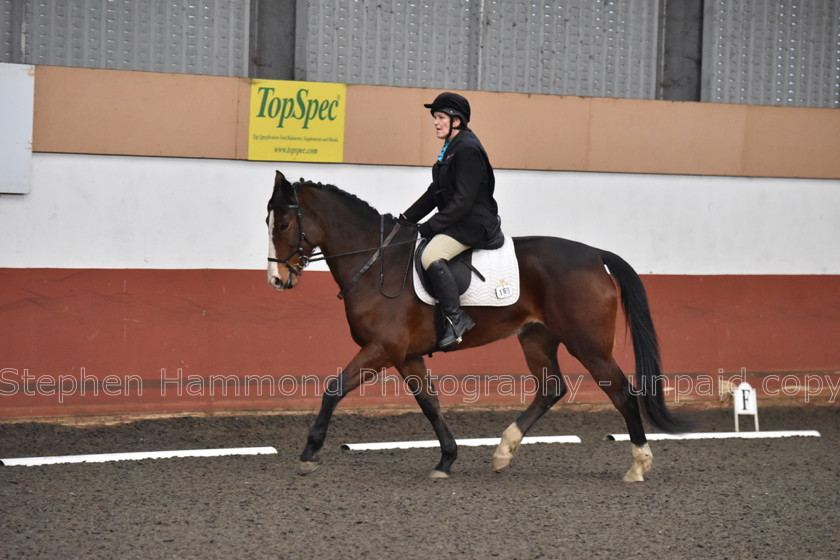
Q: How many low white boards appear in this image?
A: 3